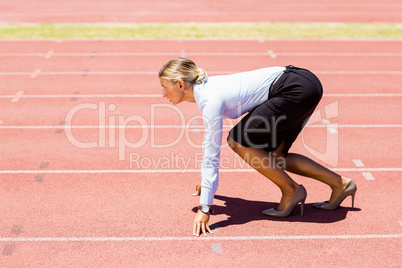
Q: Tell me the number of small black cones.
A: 0